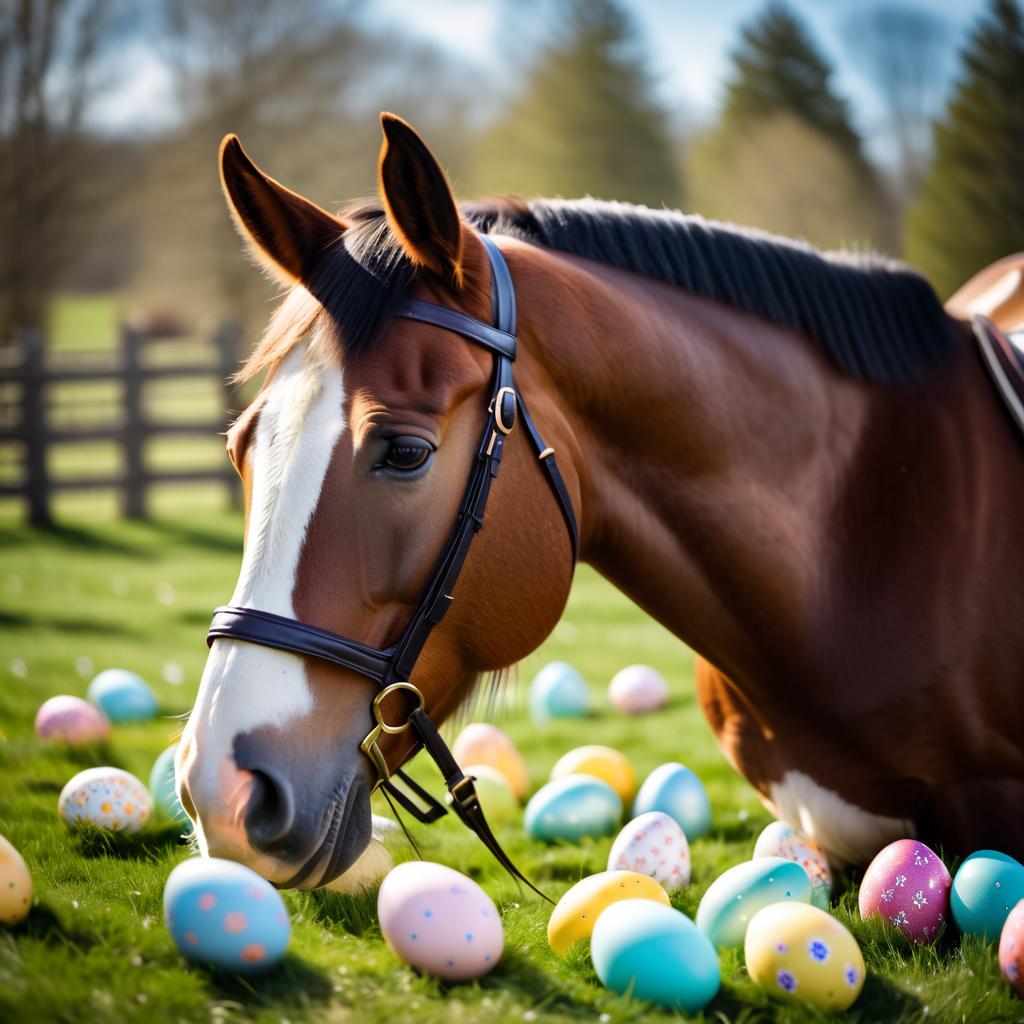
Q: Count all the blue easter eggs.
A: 9